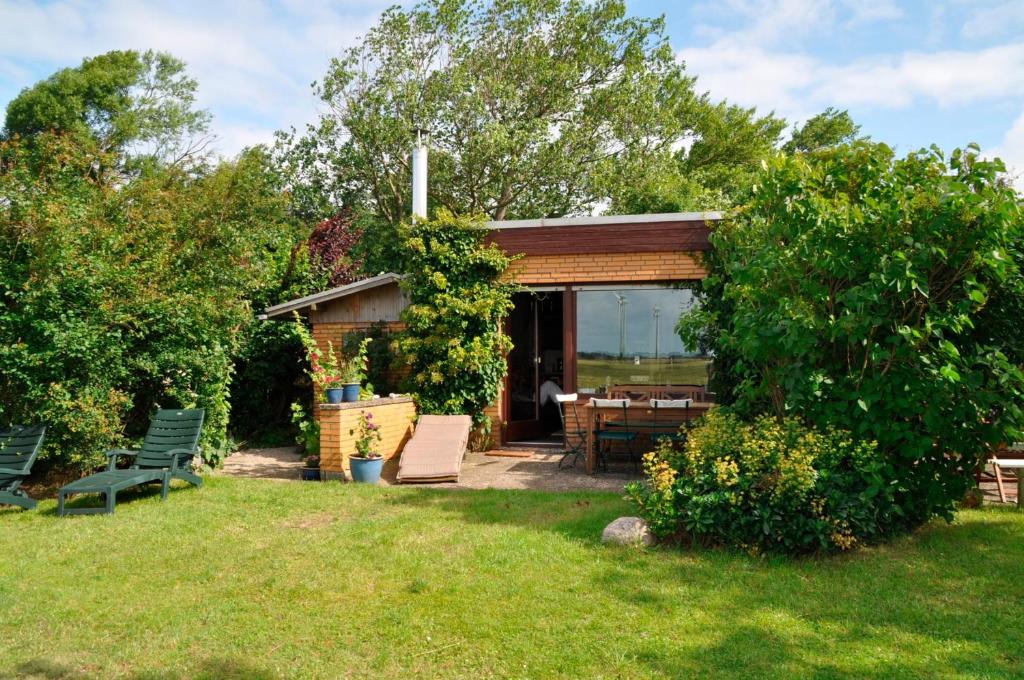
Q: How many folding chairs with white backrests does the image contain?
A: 3